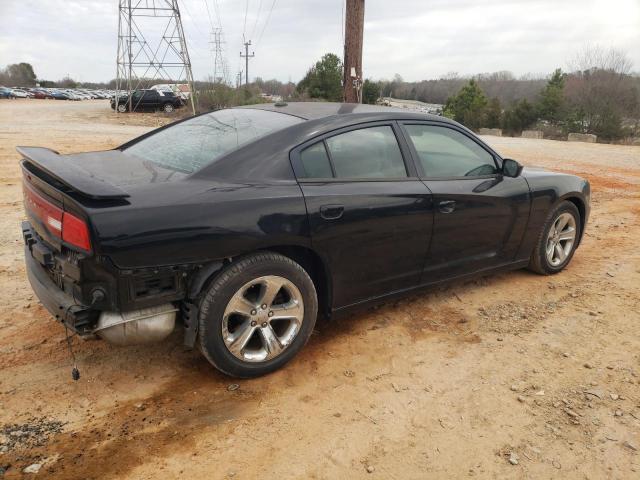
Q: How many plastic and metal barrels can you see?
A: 0